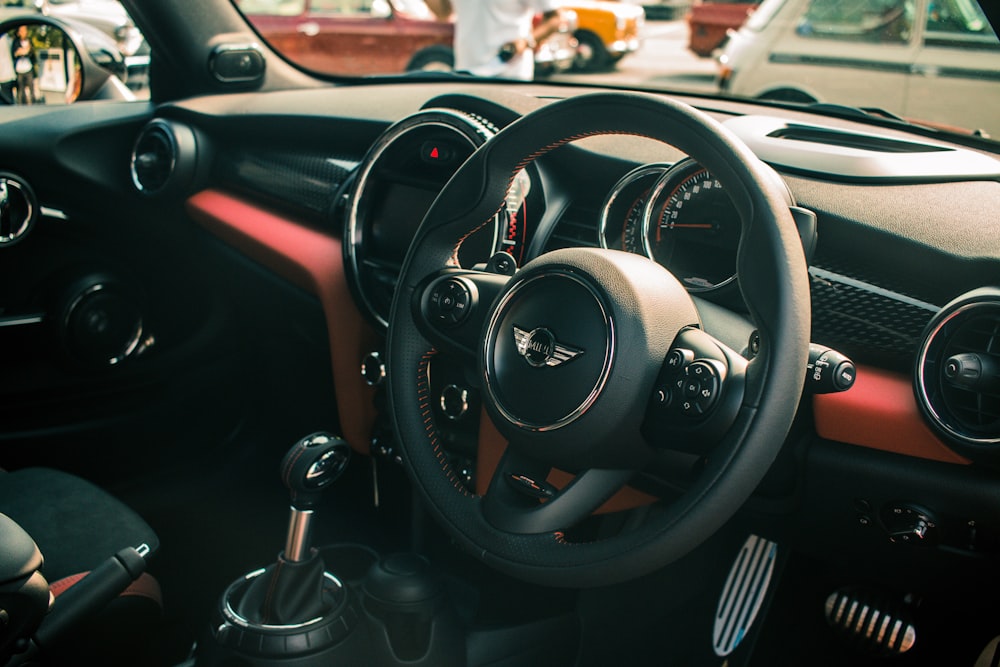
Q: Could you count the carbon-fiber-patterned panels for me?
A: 2